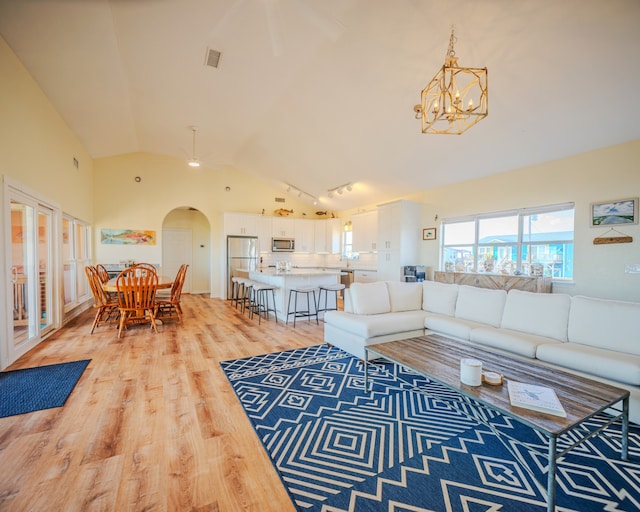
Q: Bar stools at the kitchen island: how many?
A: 6